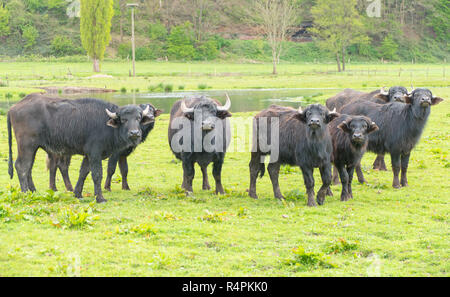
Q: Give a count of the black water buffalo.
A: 7